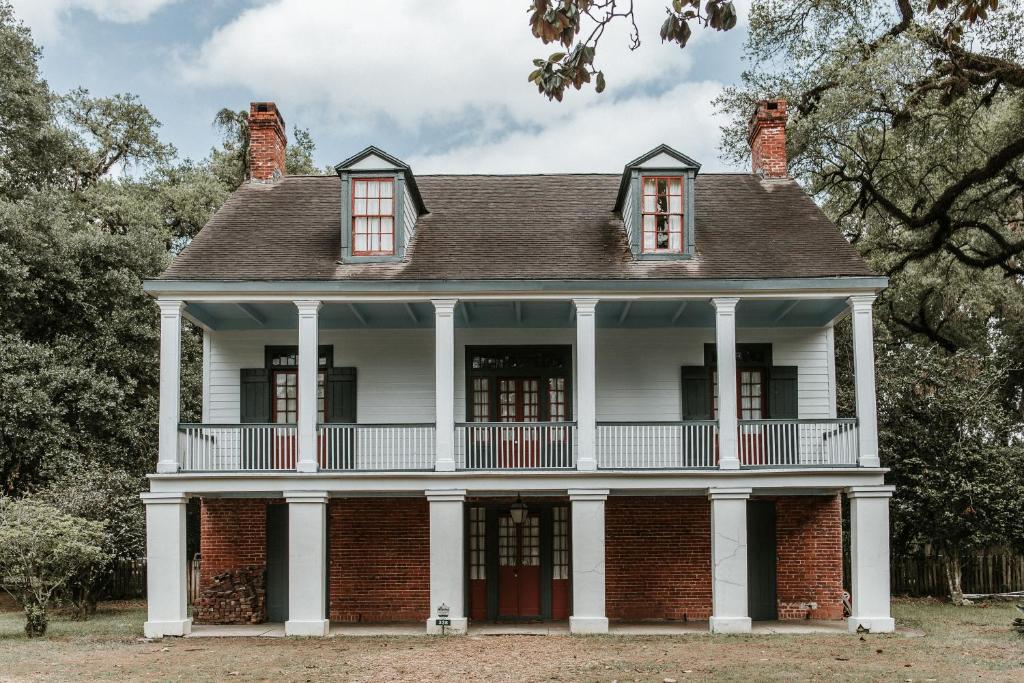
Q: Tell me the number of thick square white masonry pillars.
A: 6